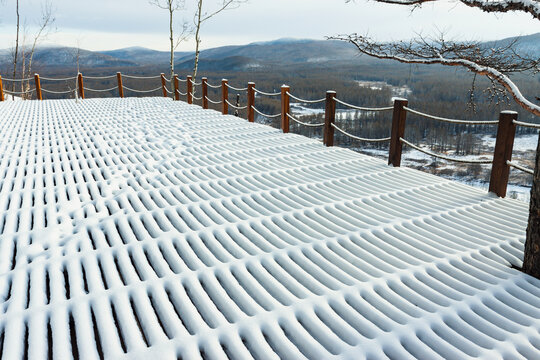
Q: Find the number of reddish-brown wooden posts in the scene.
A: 14